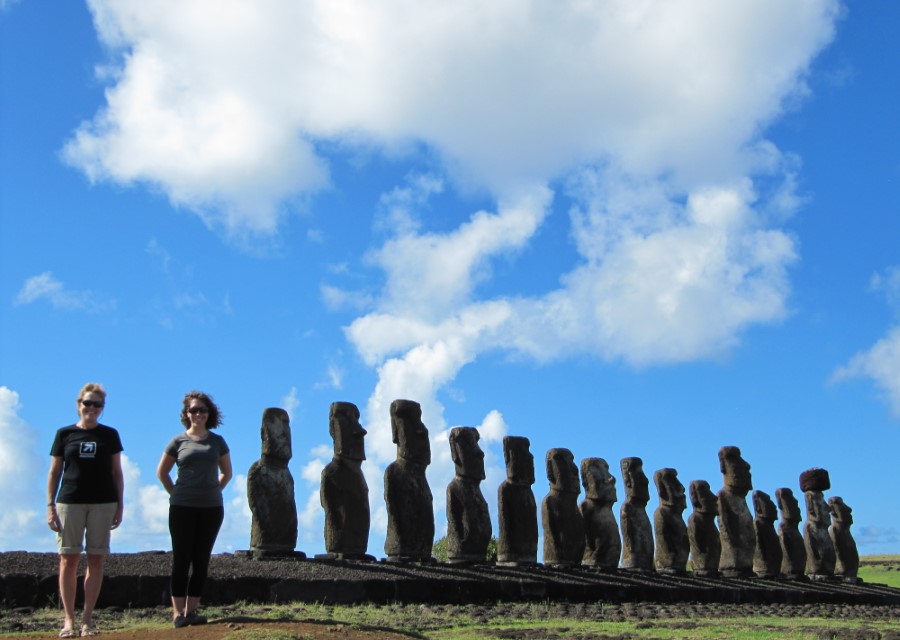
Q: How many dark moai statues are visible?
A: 15